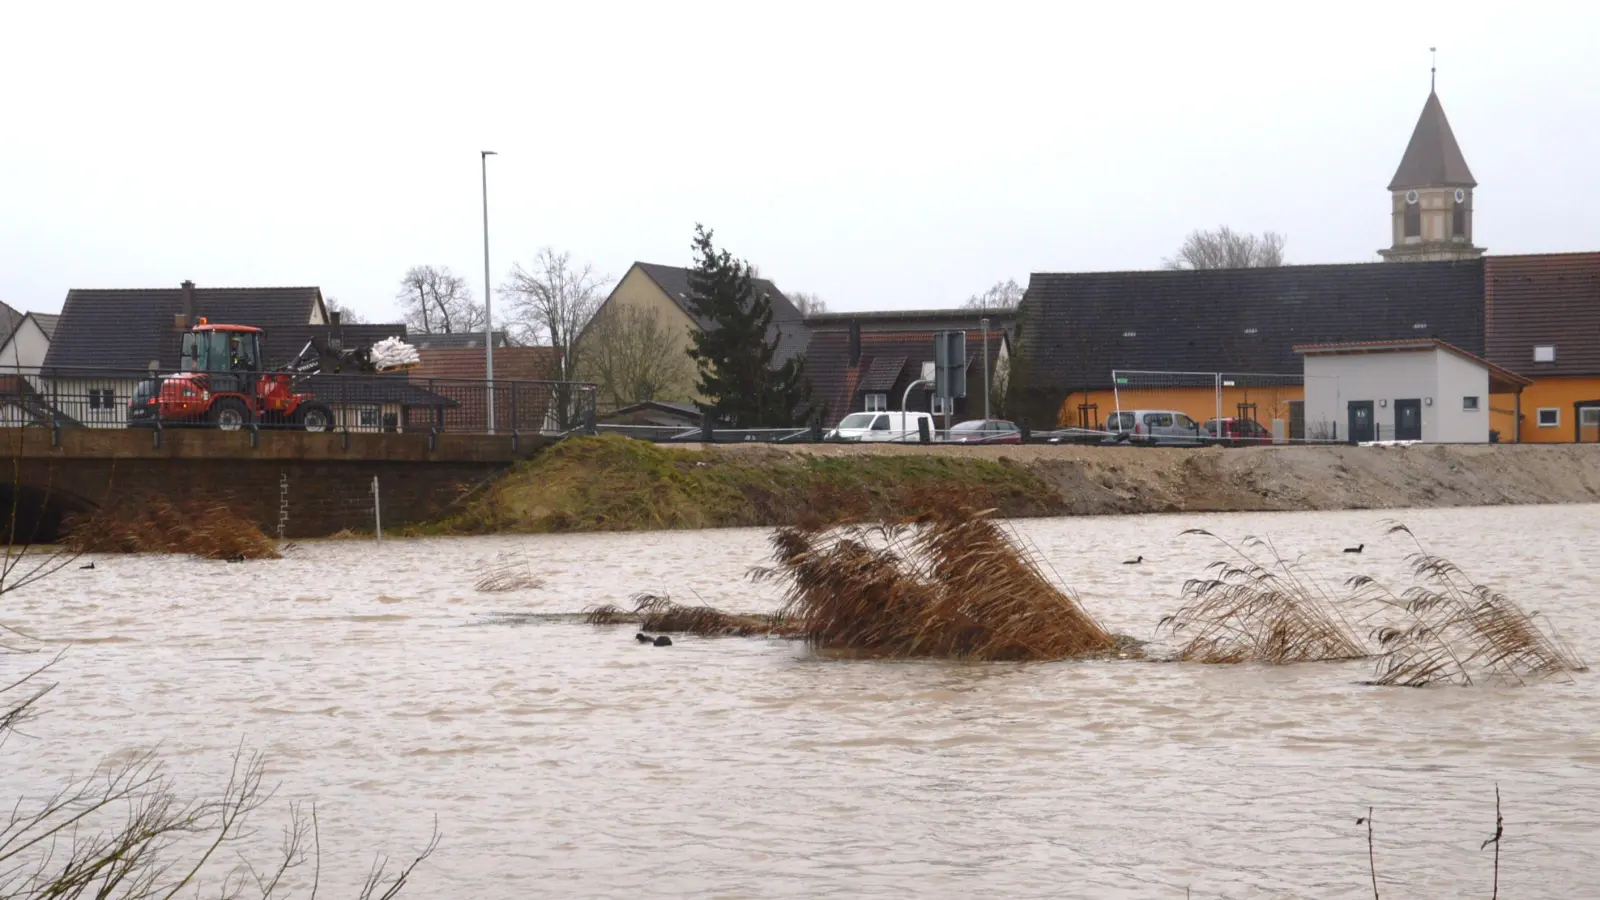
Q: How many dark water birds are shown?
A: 6